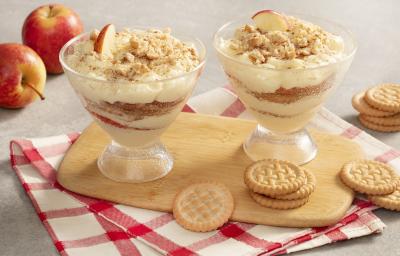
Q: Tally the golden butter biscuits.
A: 10